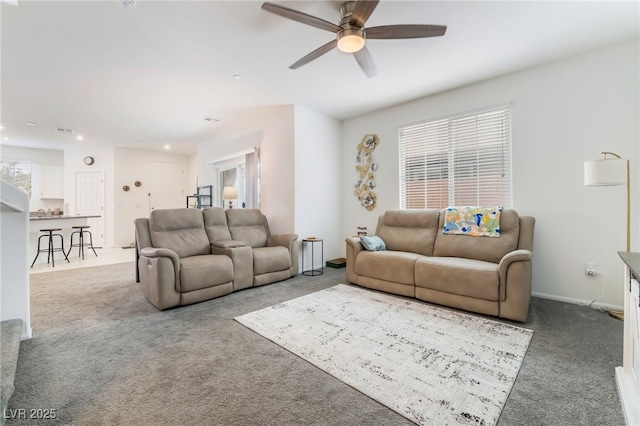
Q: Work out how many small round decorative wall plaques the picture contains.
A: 2